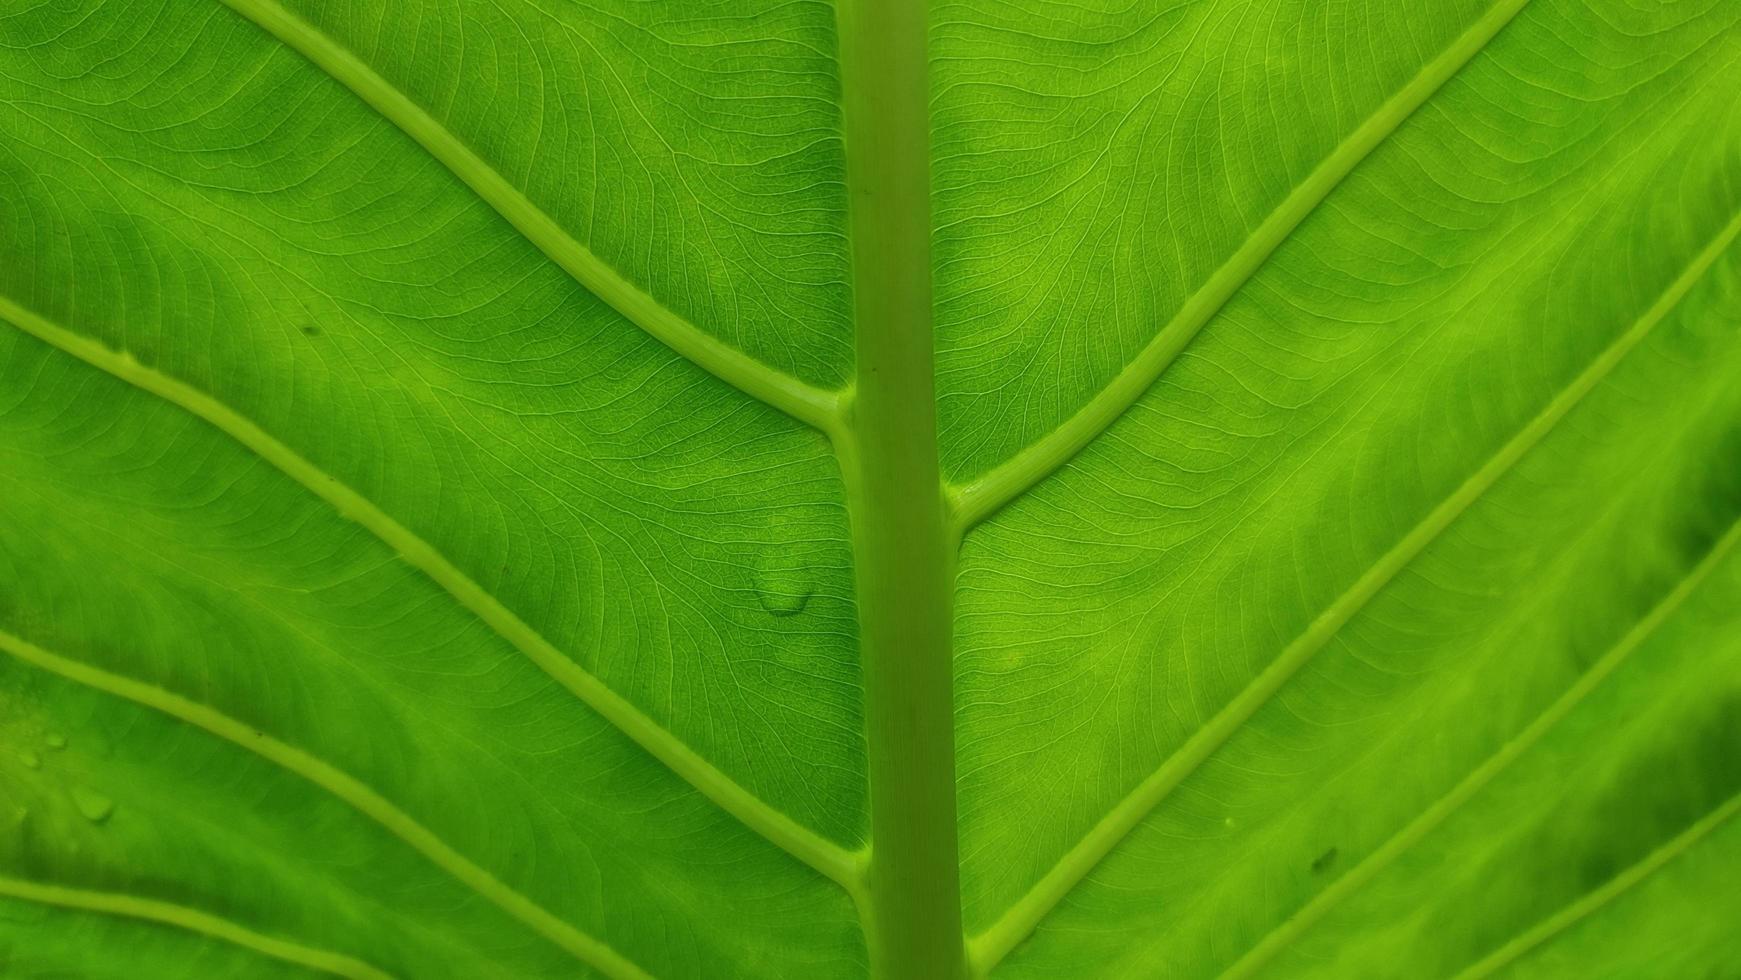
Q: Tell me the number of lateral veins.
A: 8